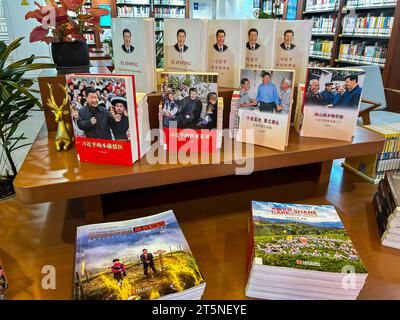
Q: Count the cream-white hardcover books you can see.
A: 5